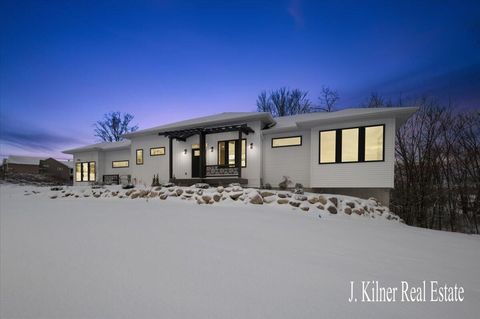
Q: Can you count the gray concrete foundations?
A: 1